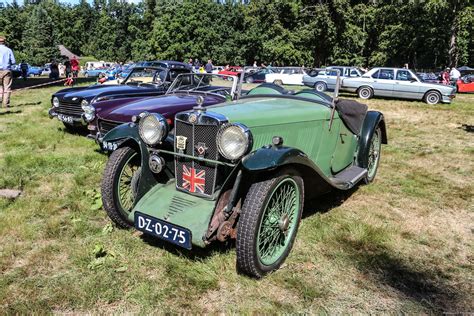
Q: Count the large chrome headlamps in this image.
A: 2